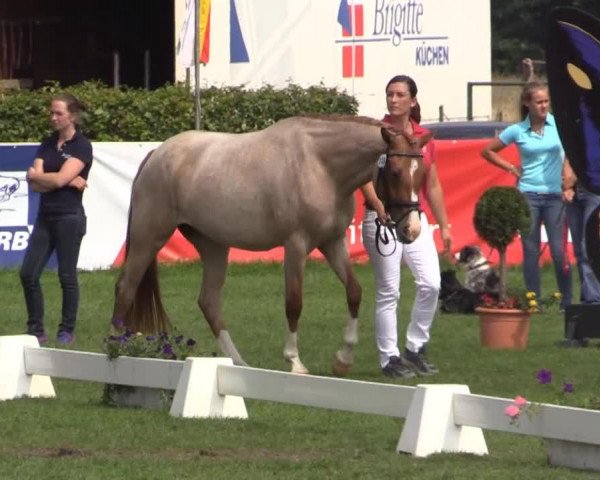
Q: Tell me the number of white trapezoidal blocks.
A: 3